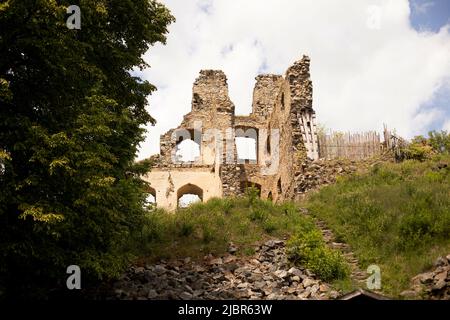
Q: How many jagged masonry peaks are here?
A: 3